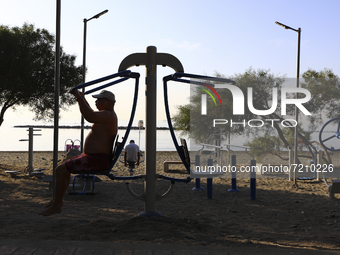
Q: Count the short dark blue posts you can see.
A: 4